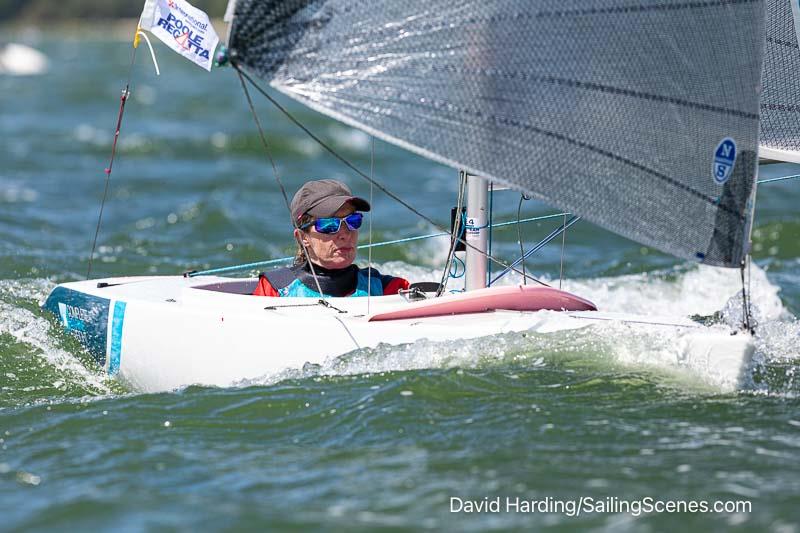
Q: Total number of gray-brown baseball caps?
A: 1